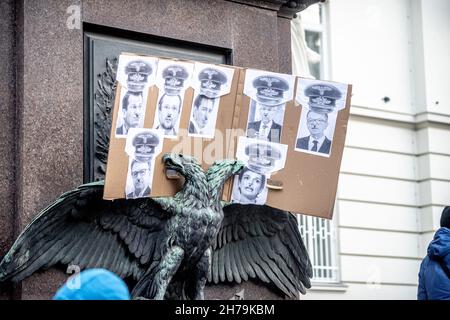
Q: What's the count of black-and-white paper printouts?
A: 7